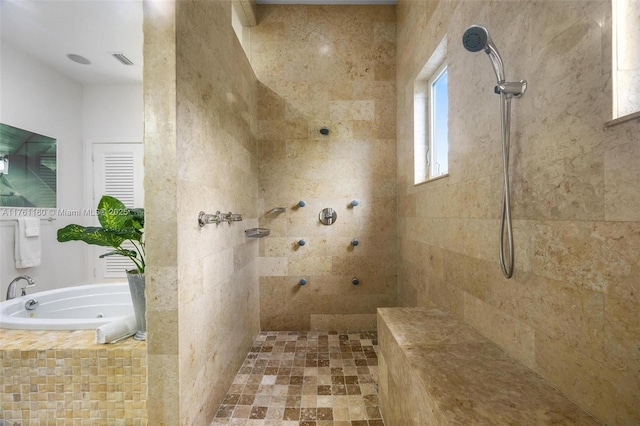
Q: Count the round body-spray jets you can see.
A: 6